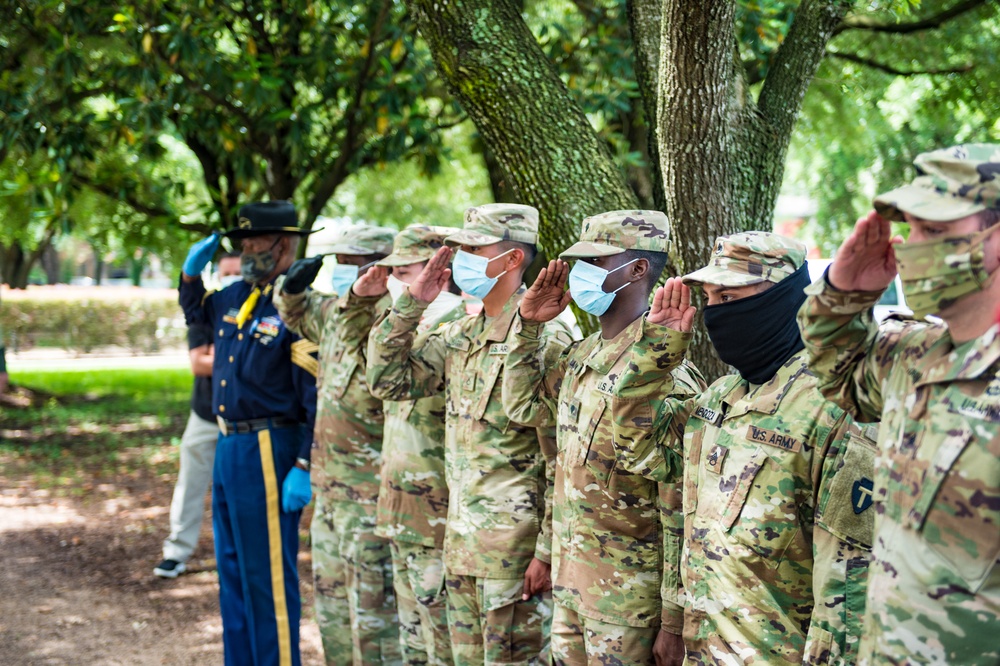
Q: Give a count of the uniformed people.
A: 7